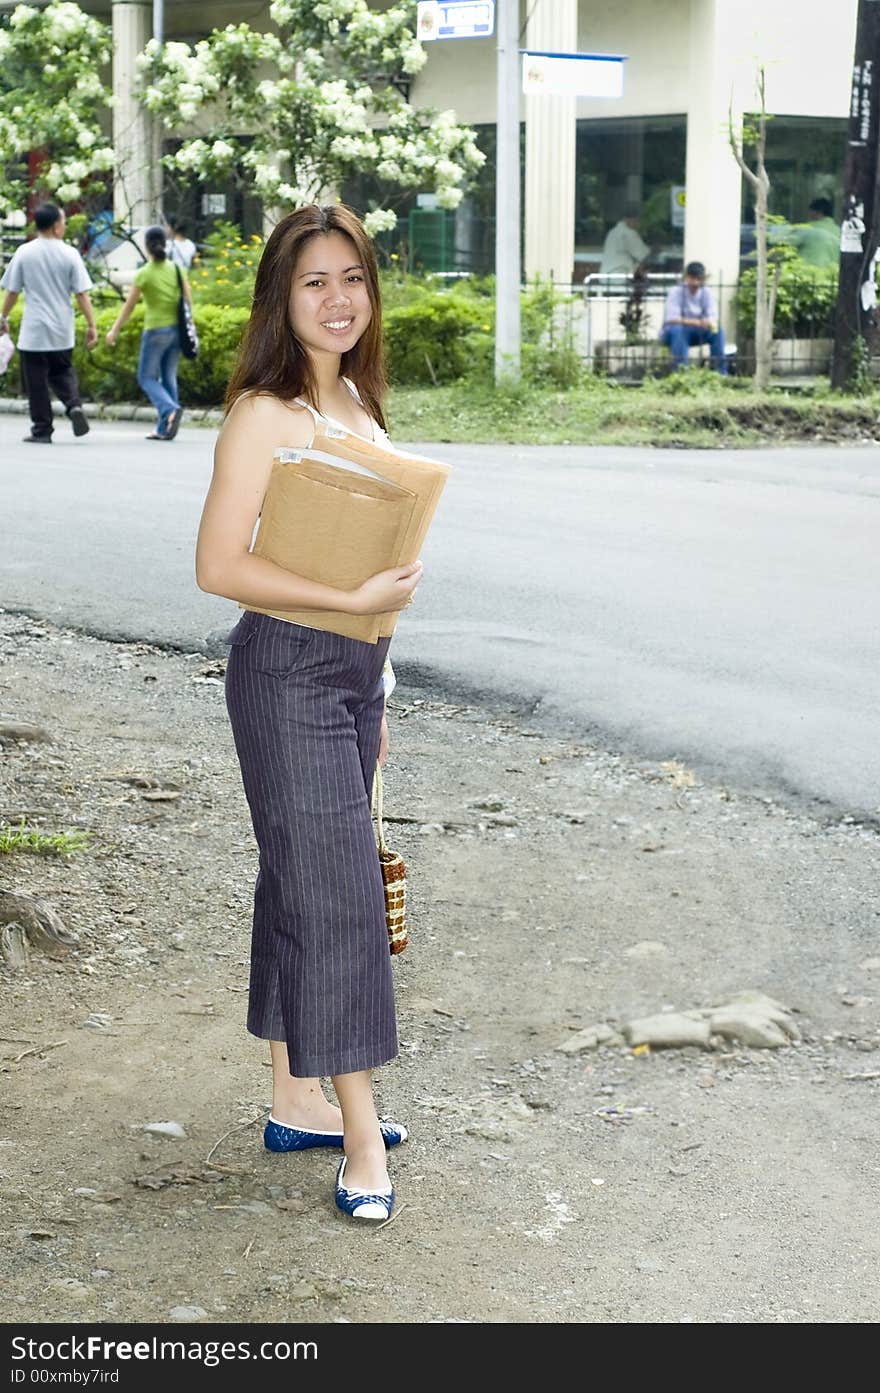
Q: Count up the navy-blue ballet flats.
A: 2